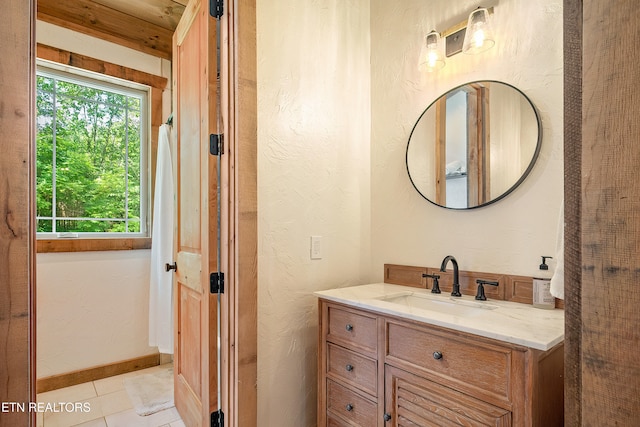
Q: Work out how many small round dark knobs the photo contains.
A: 5